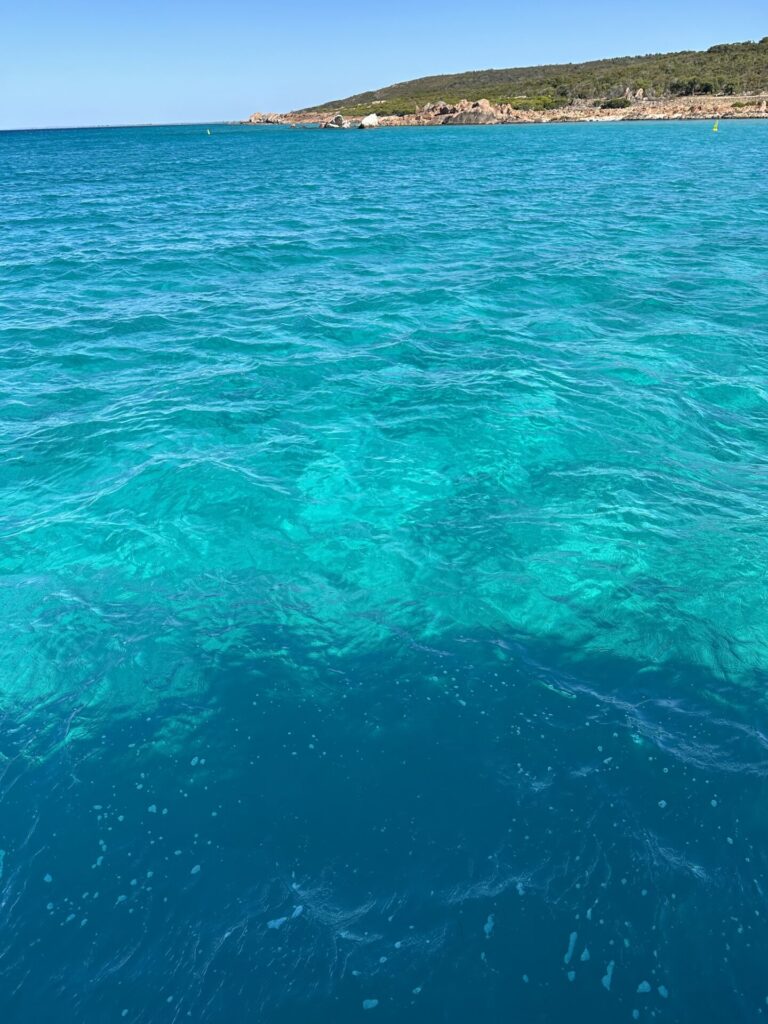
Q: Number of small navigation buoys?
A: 2